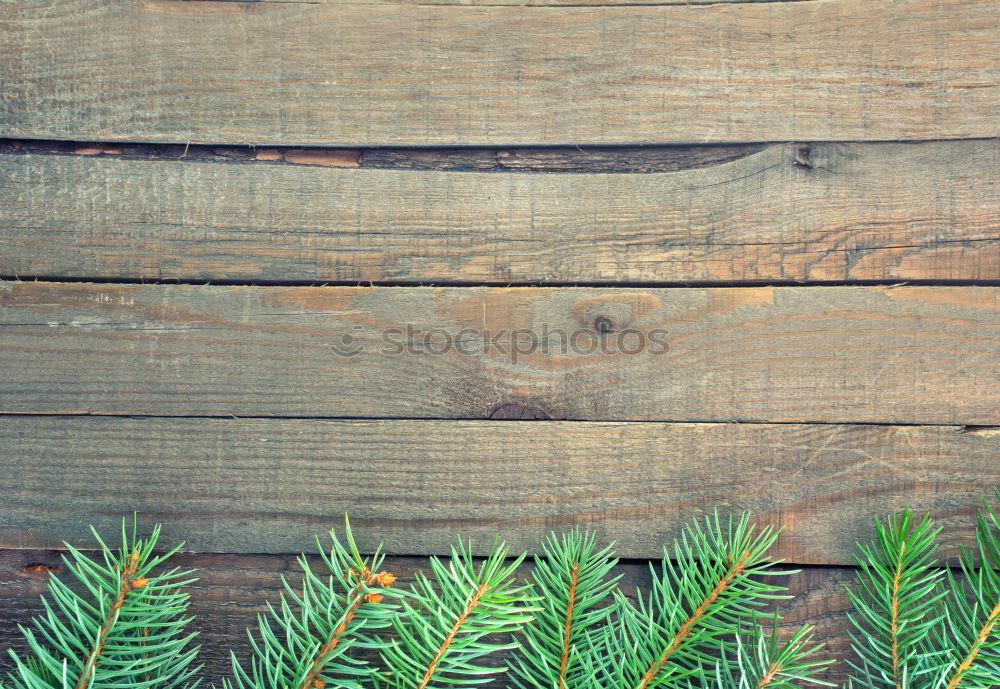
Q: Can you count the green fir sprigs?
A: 8